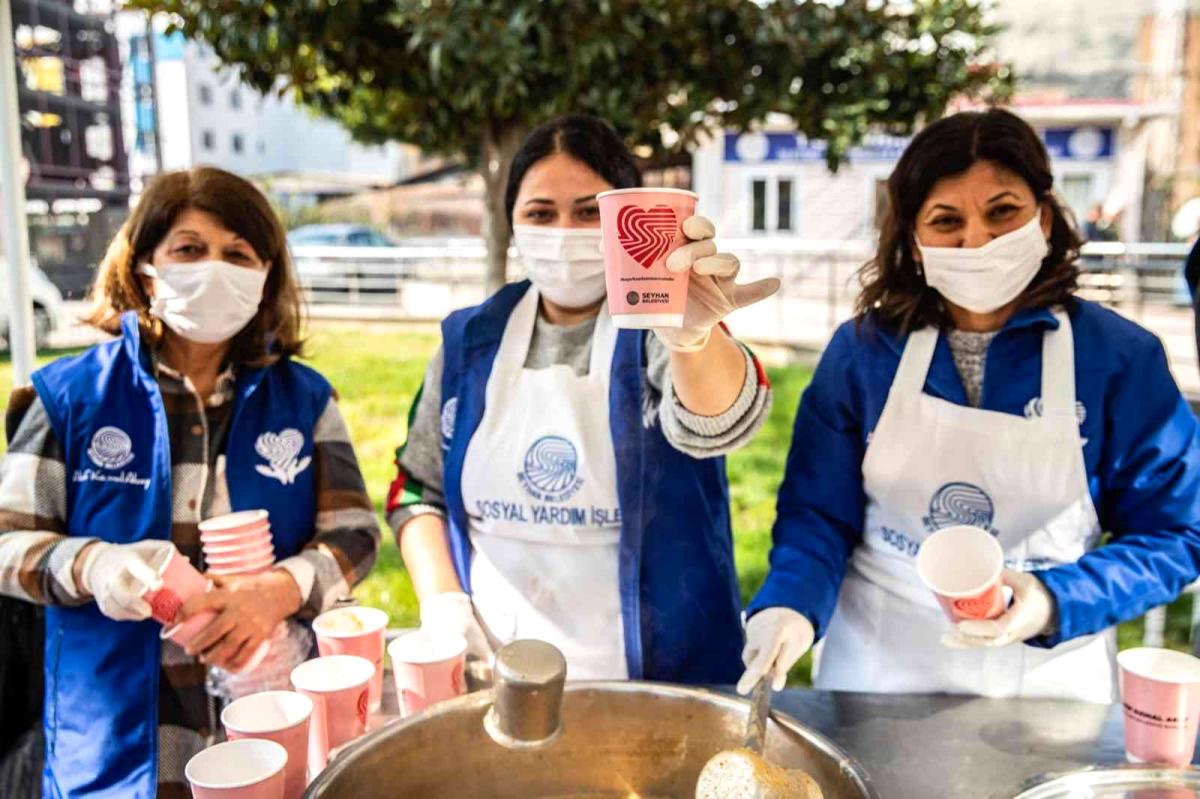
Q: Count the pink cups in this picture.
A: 15